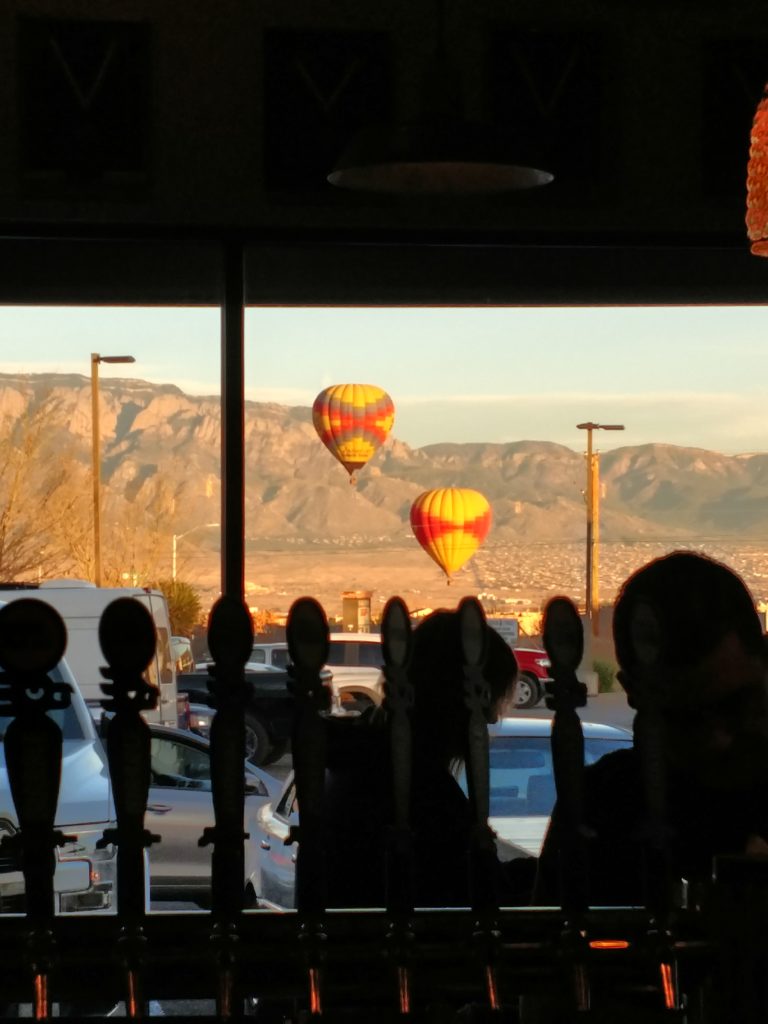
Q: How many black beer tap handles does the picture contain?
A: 8